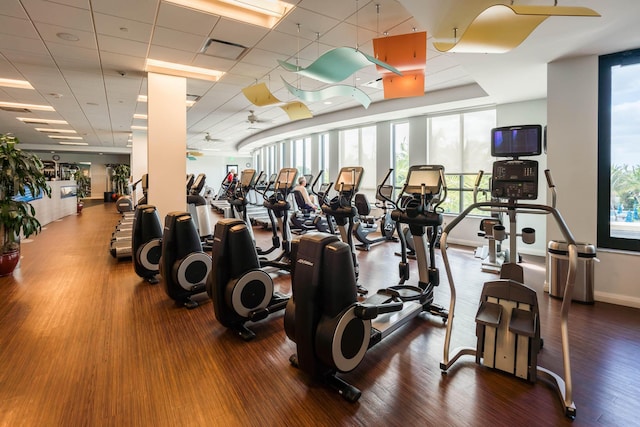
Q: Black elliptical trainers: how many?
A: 4